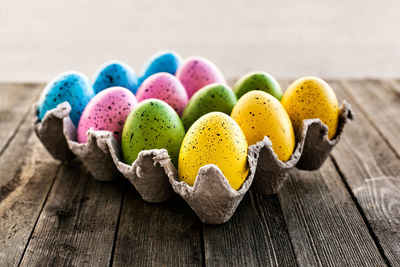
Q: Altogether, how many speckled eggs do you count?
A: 12